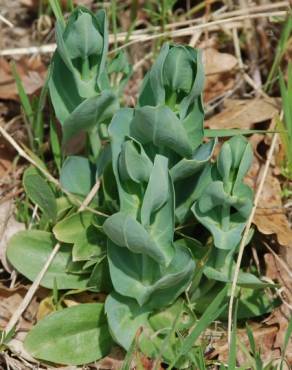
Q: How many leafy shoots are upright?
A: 4